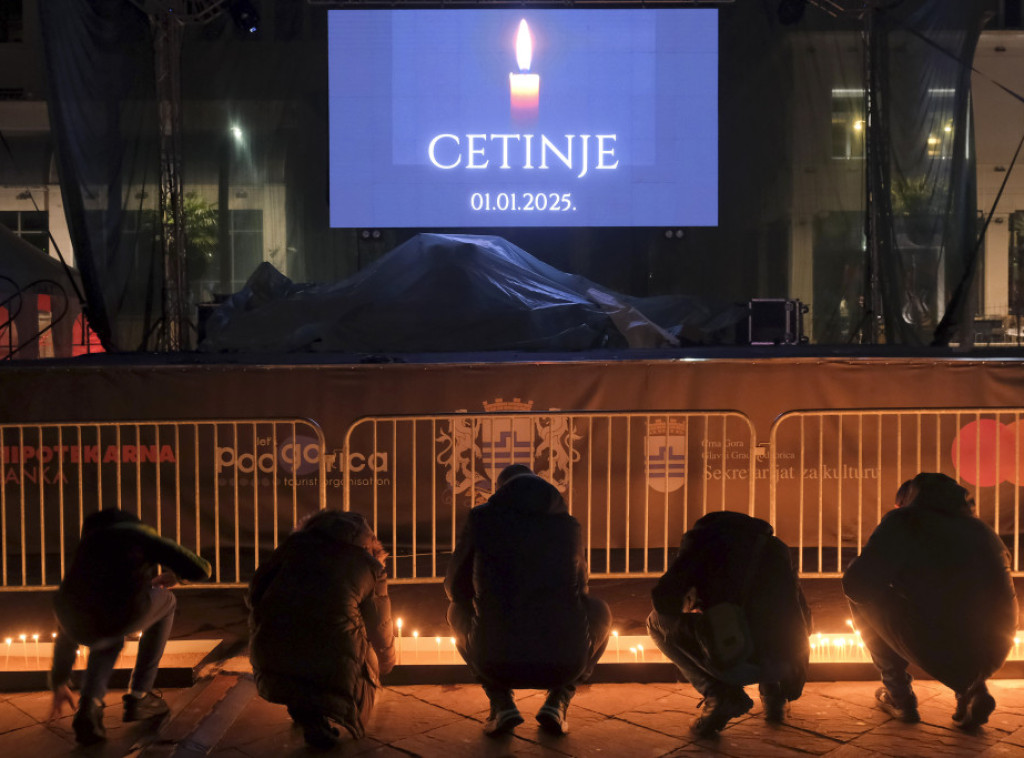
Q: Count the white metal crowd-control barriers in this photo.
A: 3